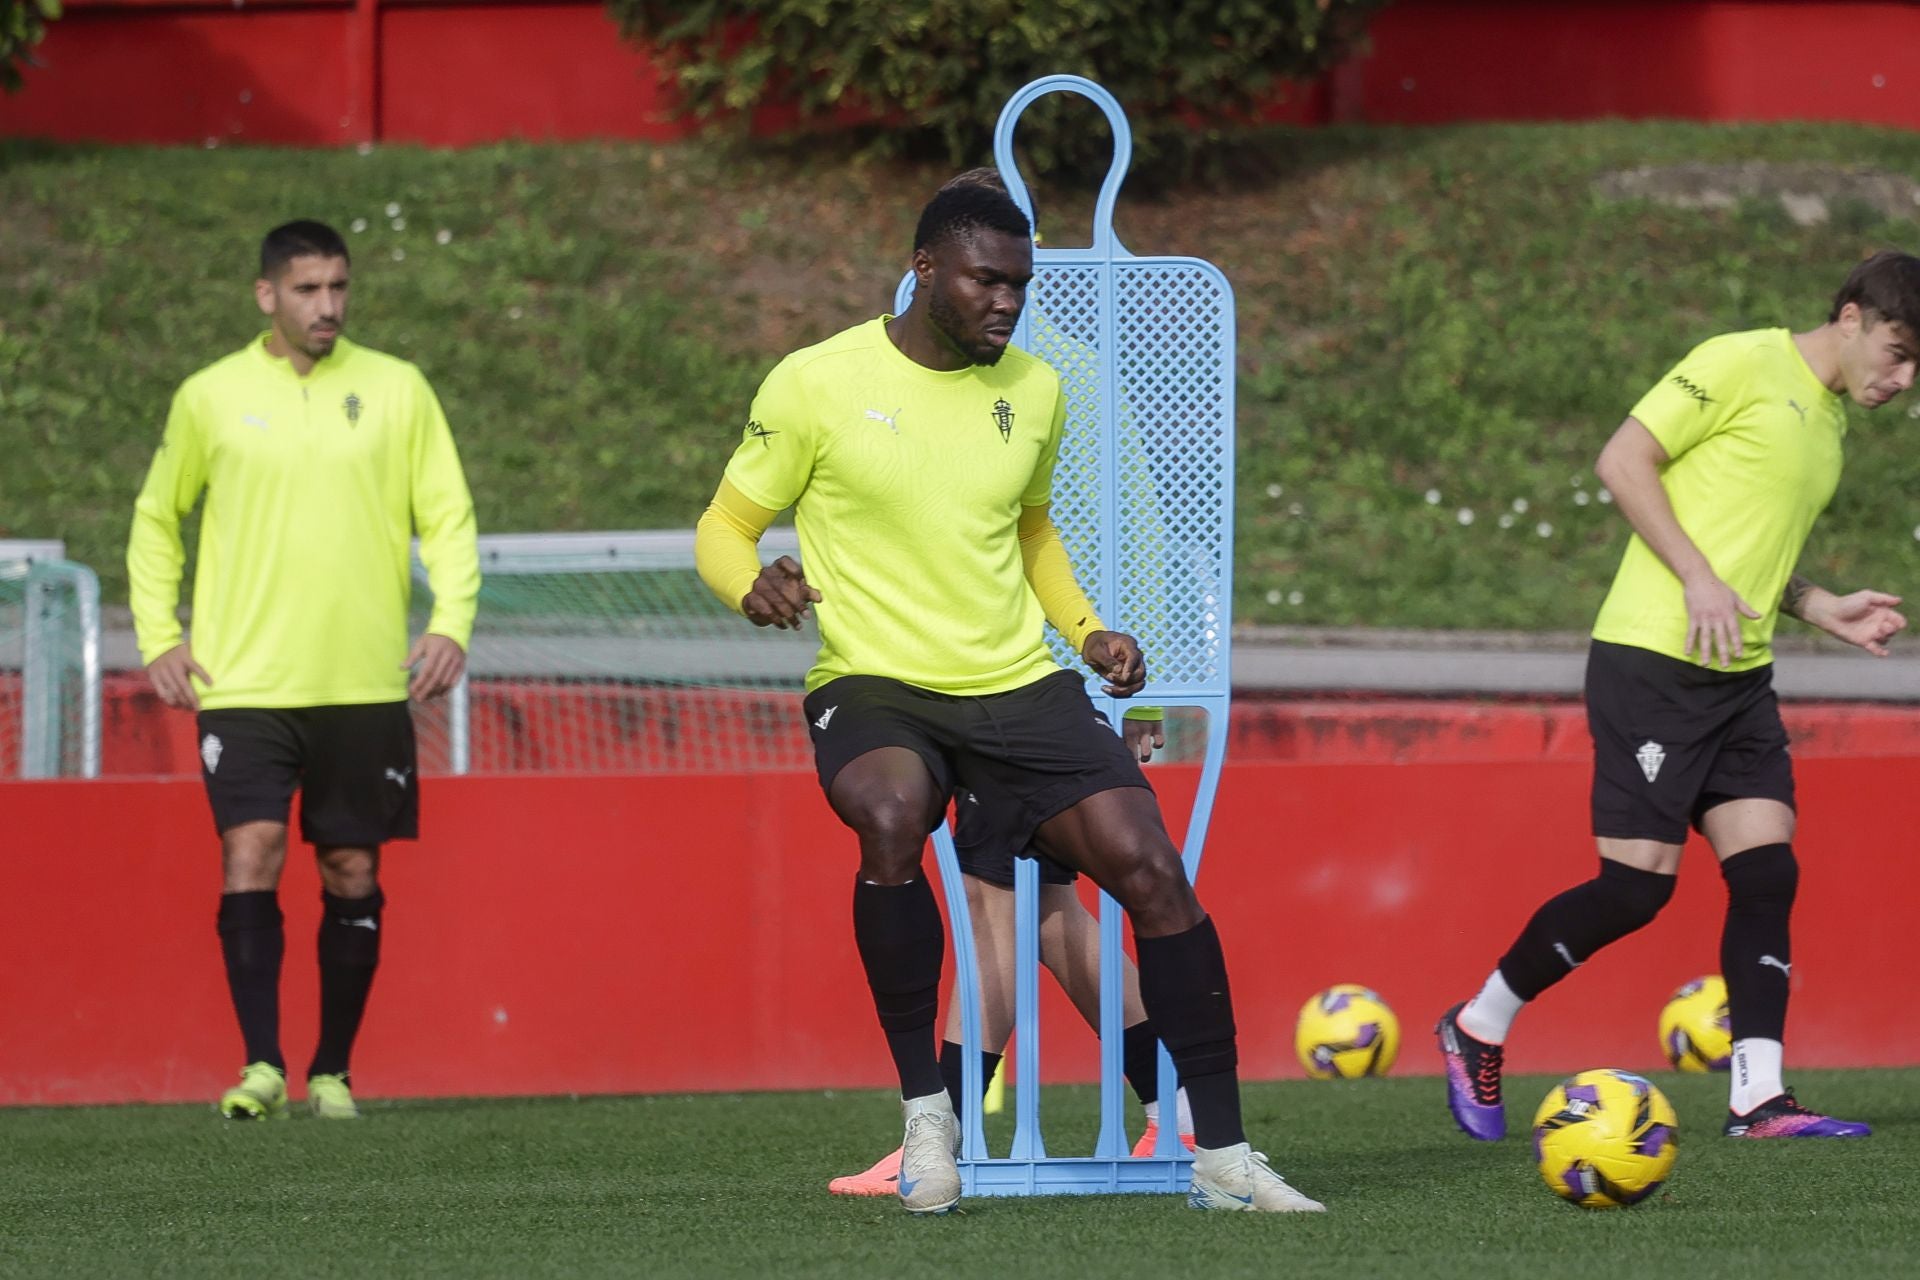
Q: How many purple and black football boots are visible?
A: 2